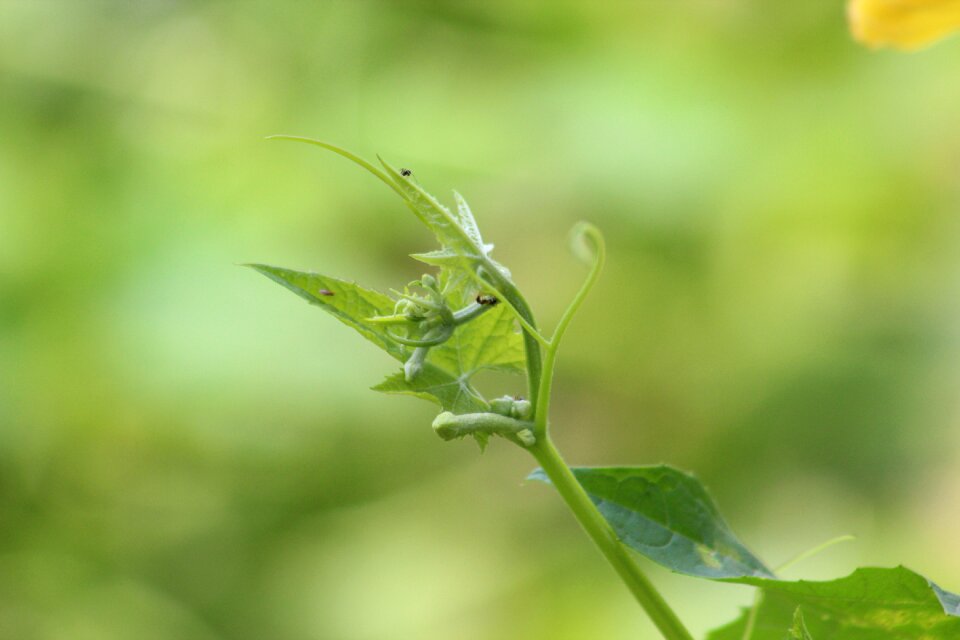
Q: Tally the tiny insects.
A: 3